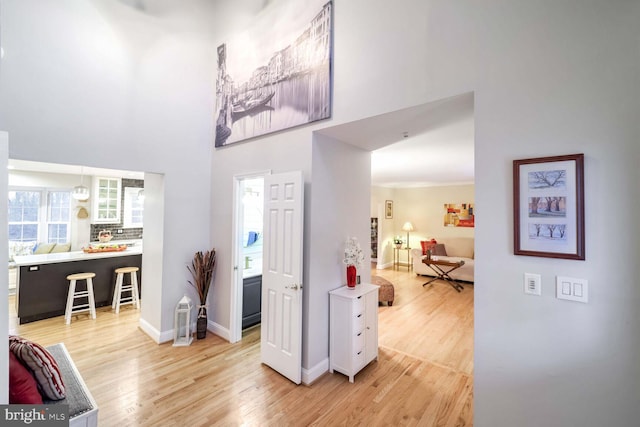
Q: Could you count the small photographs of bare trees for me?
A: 3